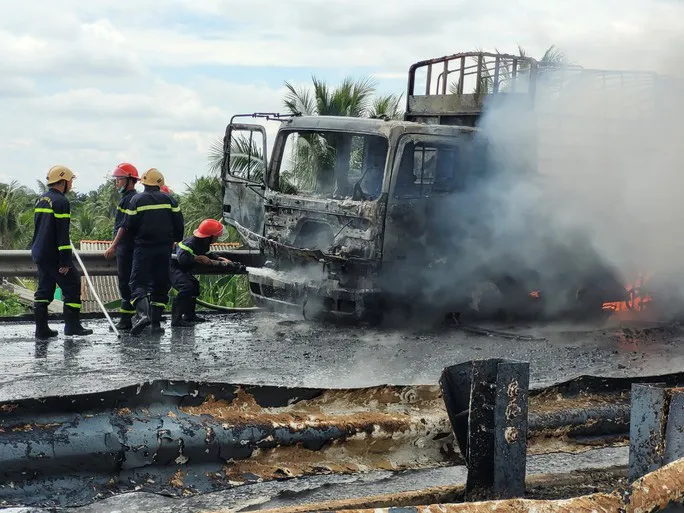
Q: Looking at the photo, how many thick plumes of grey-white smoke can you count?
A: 1